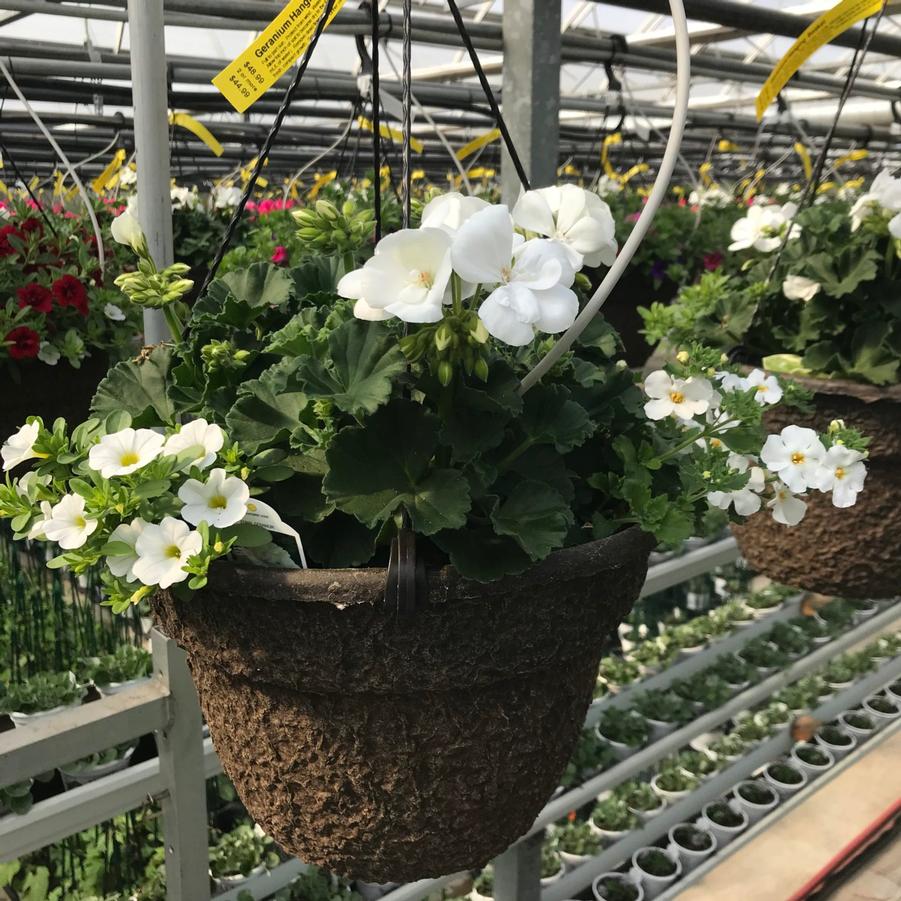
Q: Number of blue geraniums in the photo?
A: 0